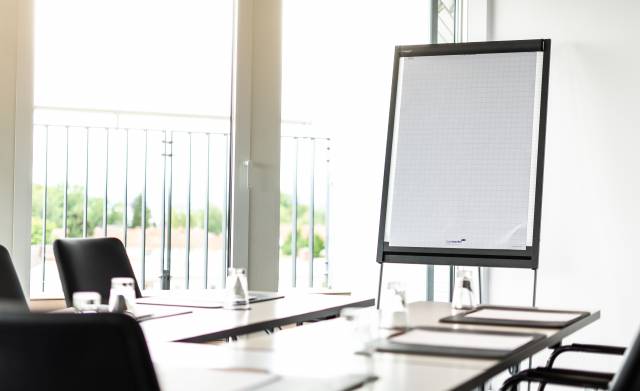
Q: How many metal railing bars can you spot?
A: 14